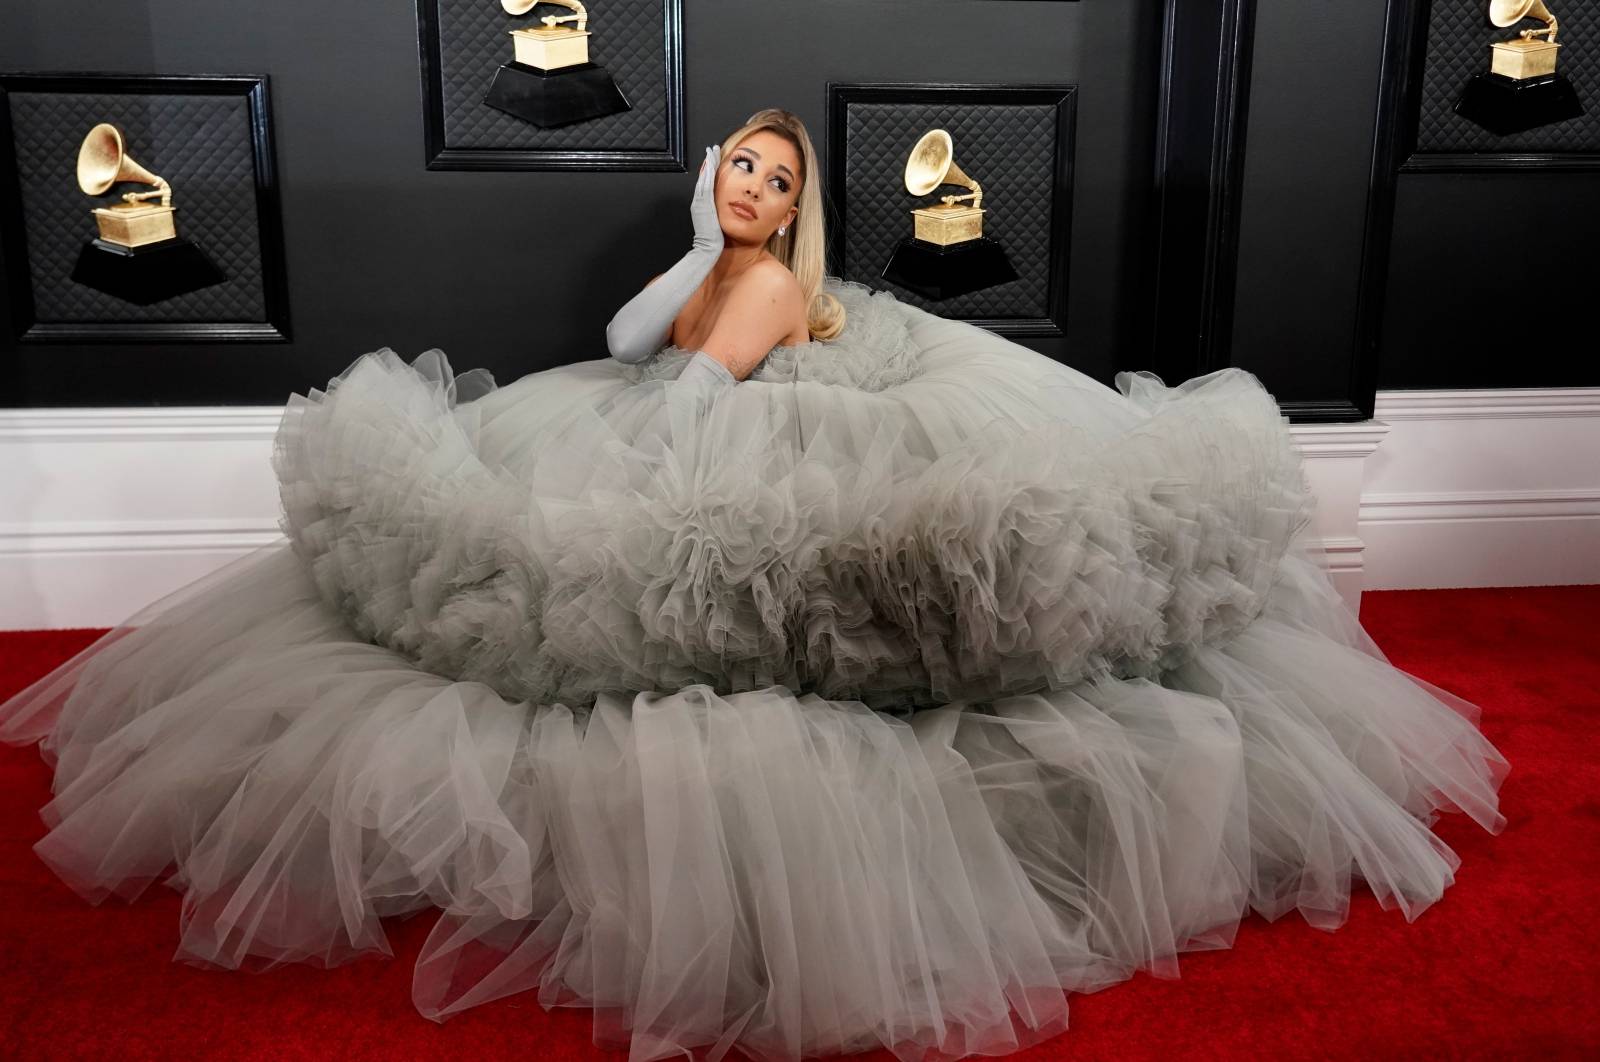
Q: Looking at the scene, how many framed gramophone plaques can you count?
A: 4